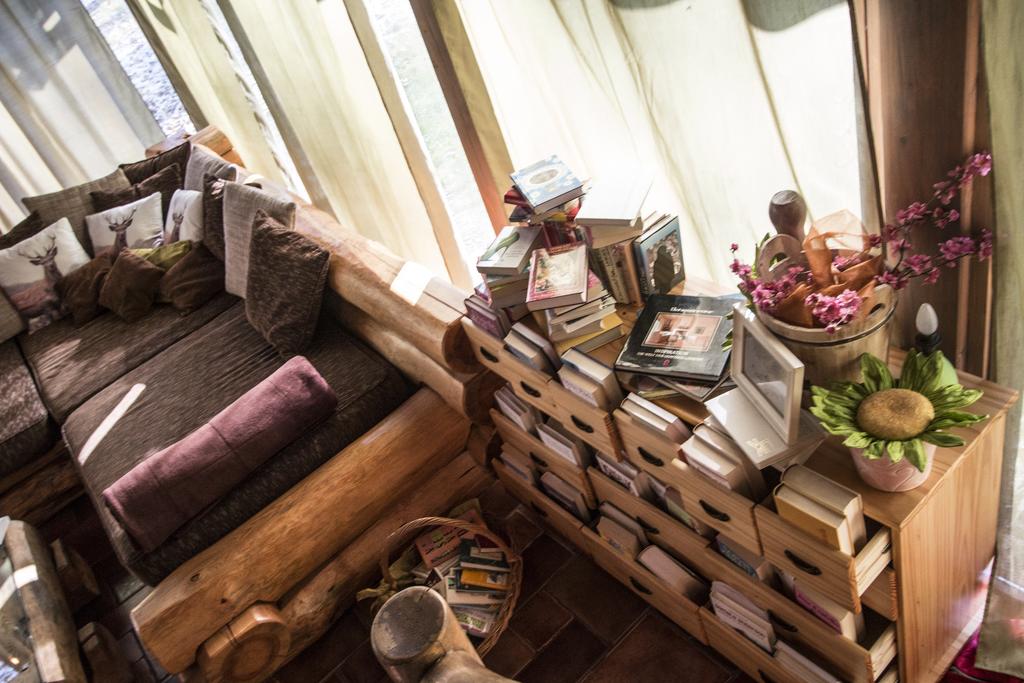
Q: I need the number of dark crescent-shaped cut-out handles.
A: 12